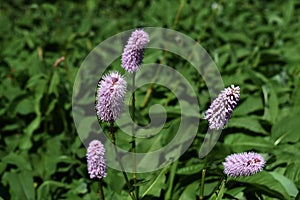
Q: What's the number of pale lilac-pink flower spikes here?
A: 5